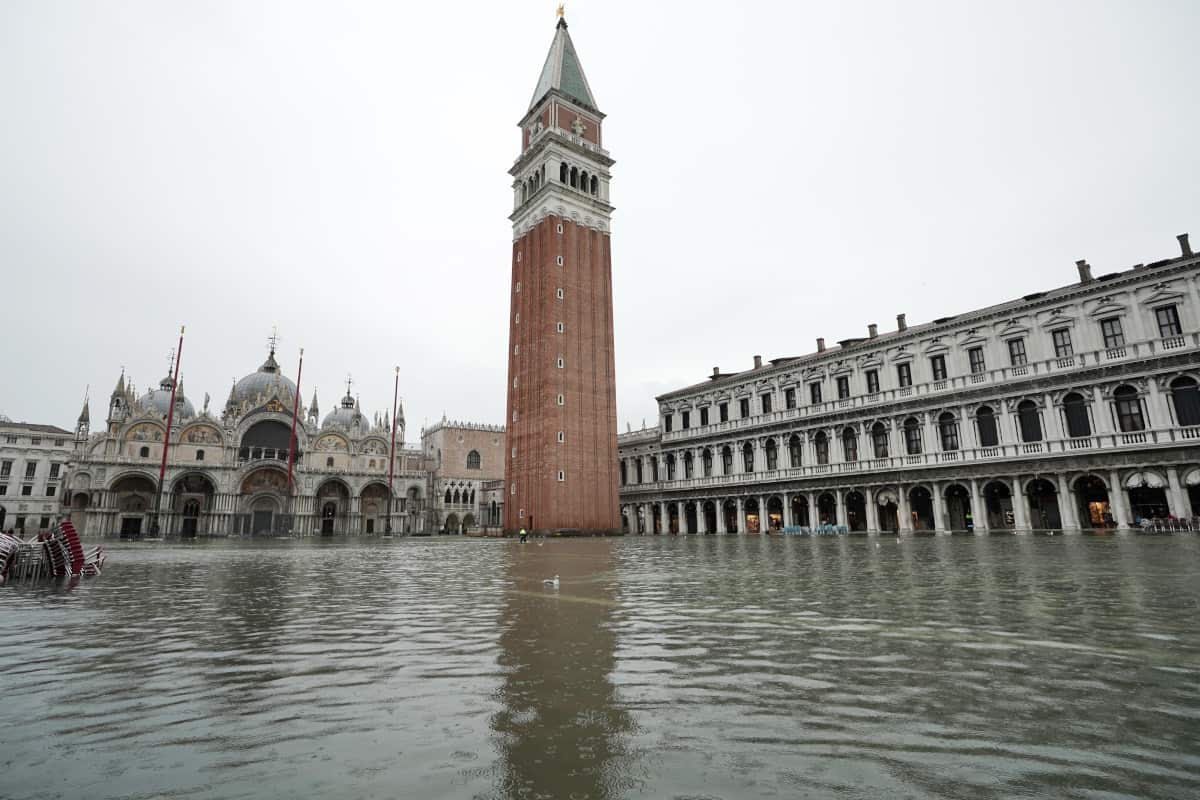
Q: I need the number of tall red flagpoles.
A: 3